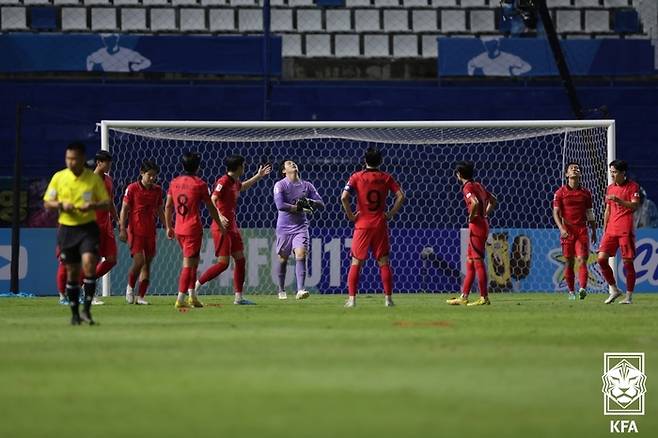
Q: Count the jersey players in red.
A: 8